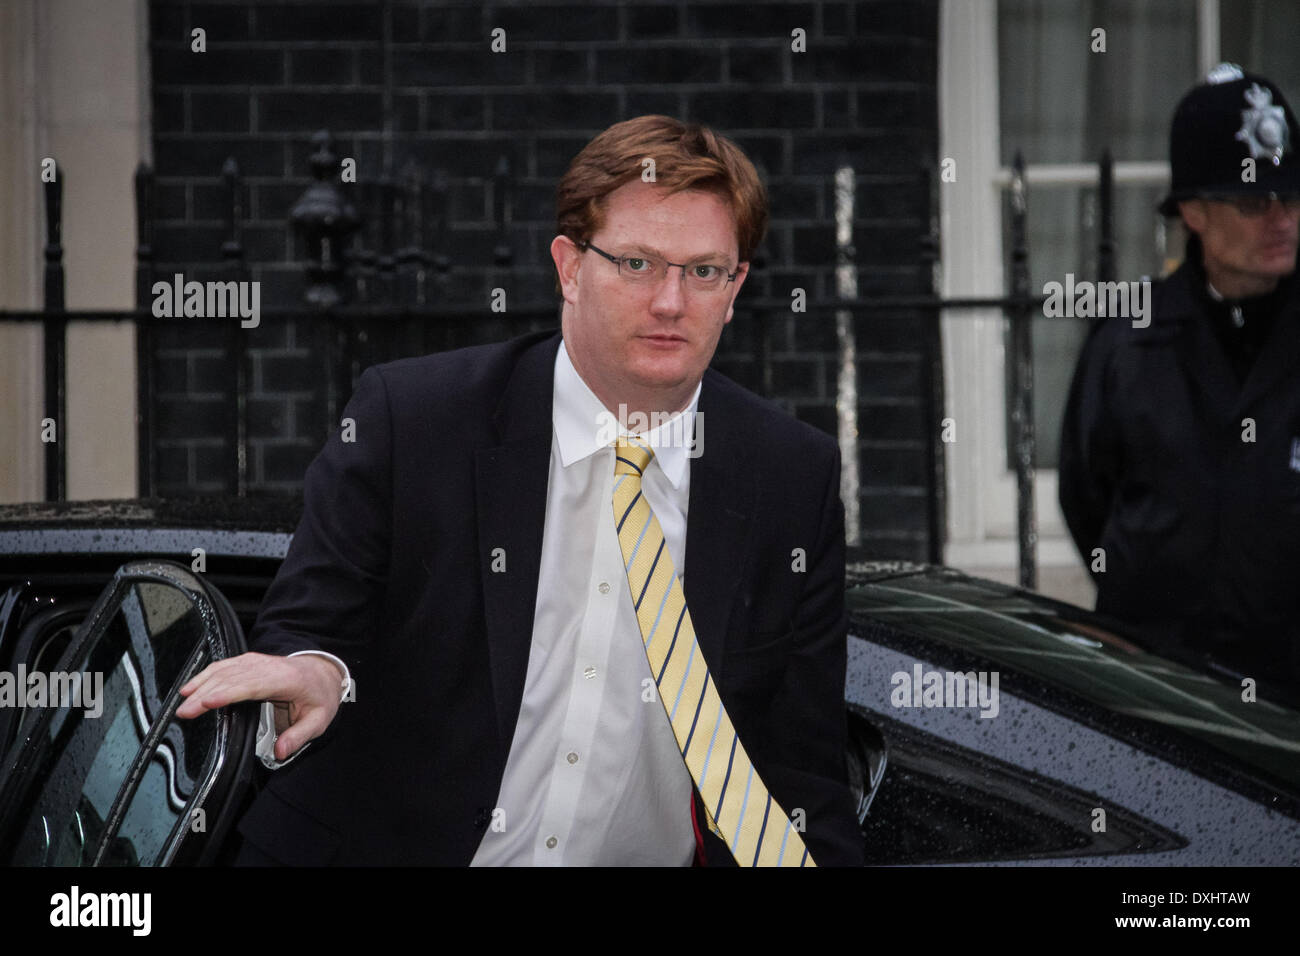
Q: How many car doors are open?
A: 1